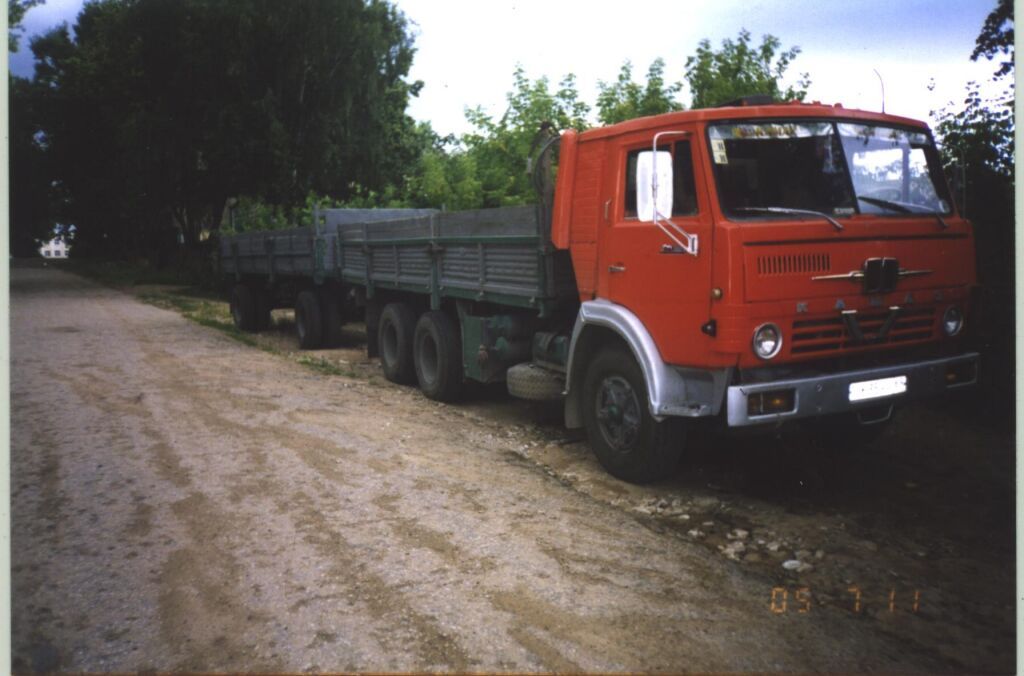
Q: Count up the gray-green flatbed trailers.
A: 2